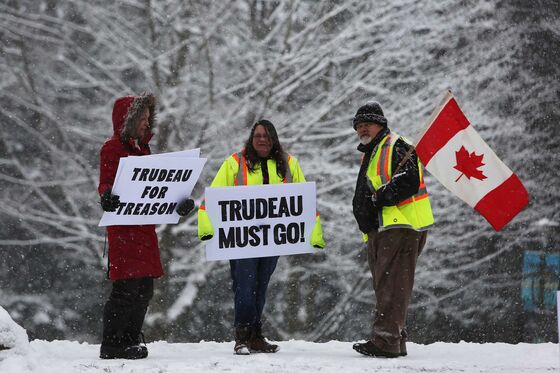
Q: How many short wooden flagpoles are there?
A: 1